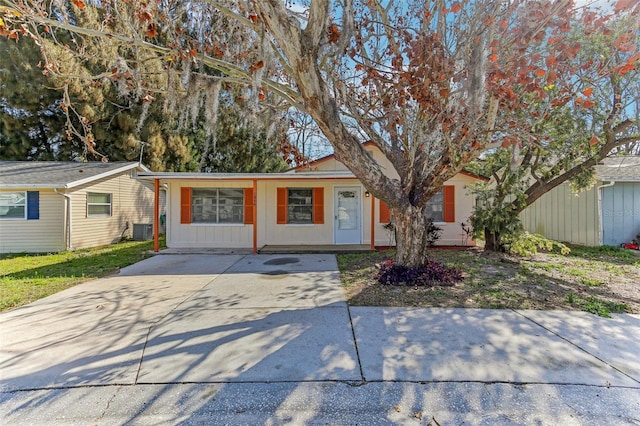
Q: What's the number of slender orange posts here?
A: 3